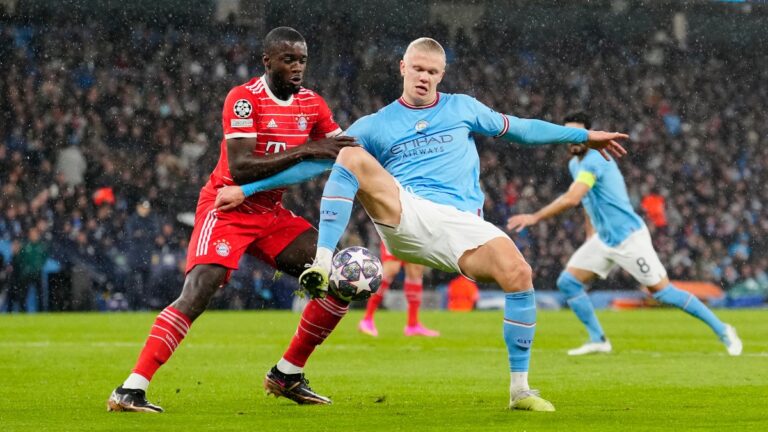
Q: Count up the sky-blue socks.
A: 4